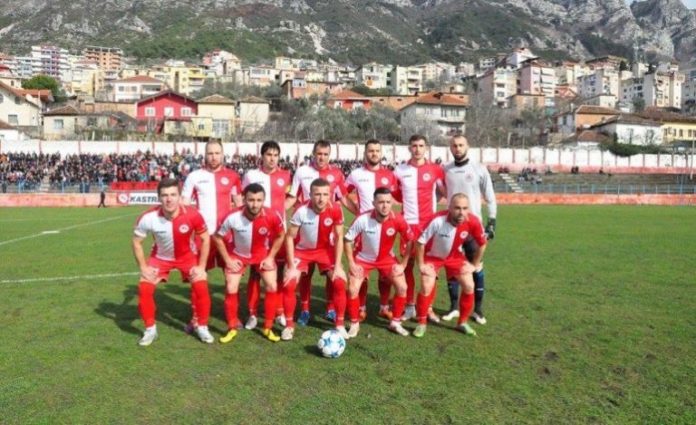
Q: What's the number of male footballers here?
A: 11